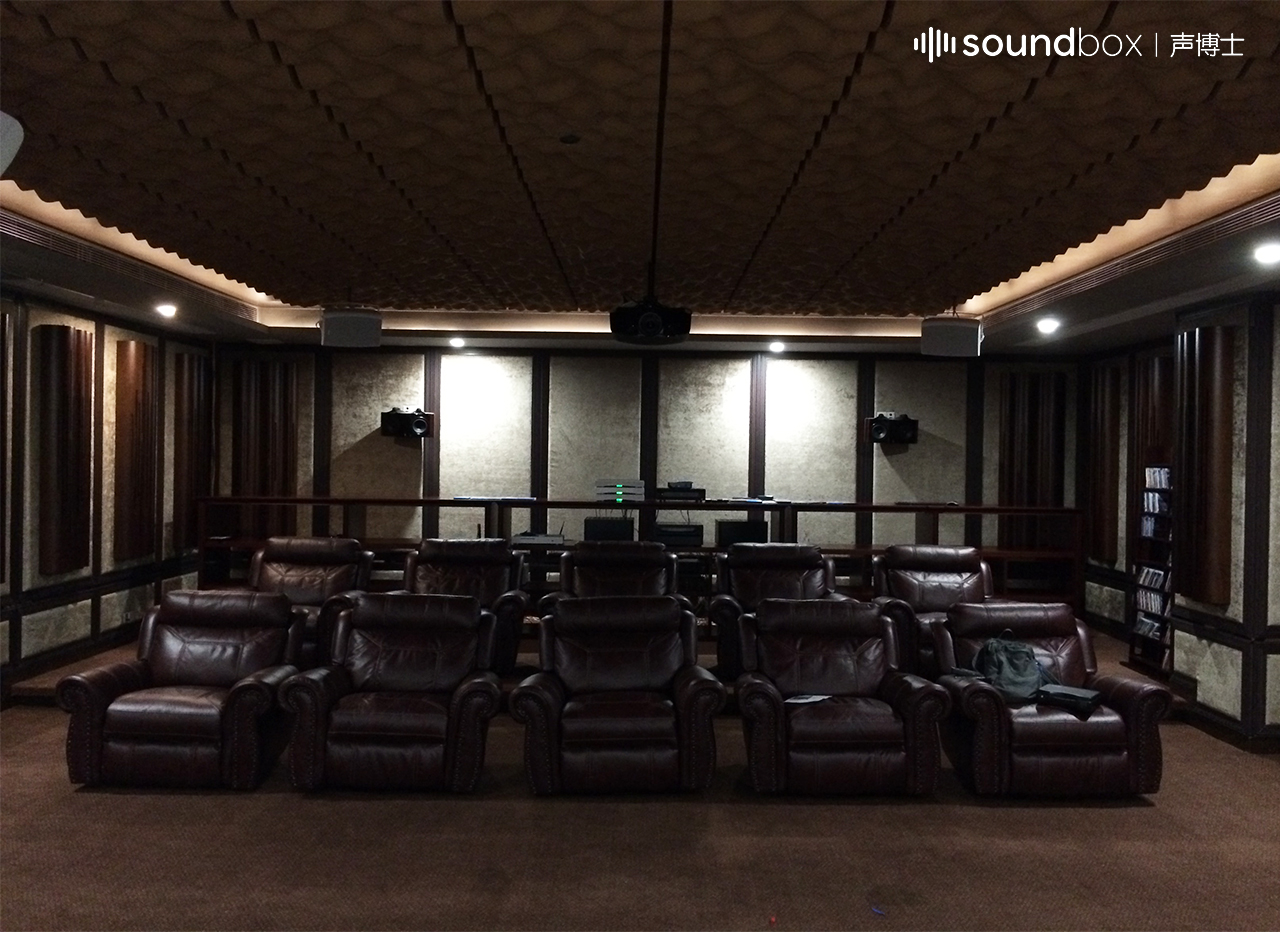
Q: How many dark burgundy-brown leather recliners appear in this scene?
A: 10